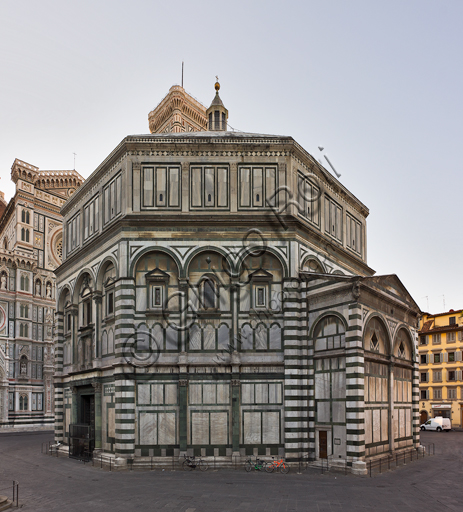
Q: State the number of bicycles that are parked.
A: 3